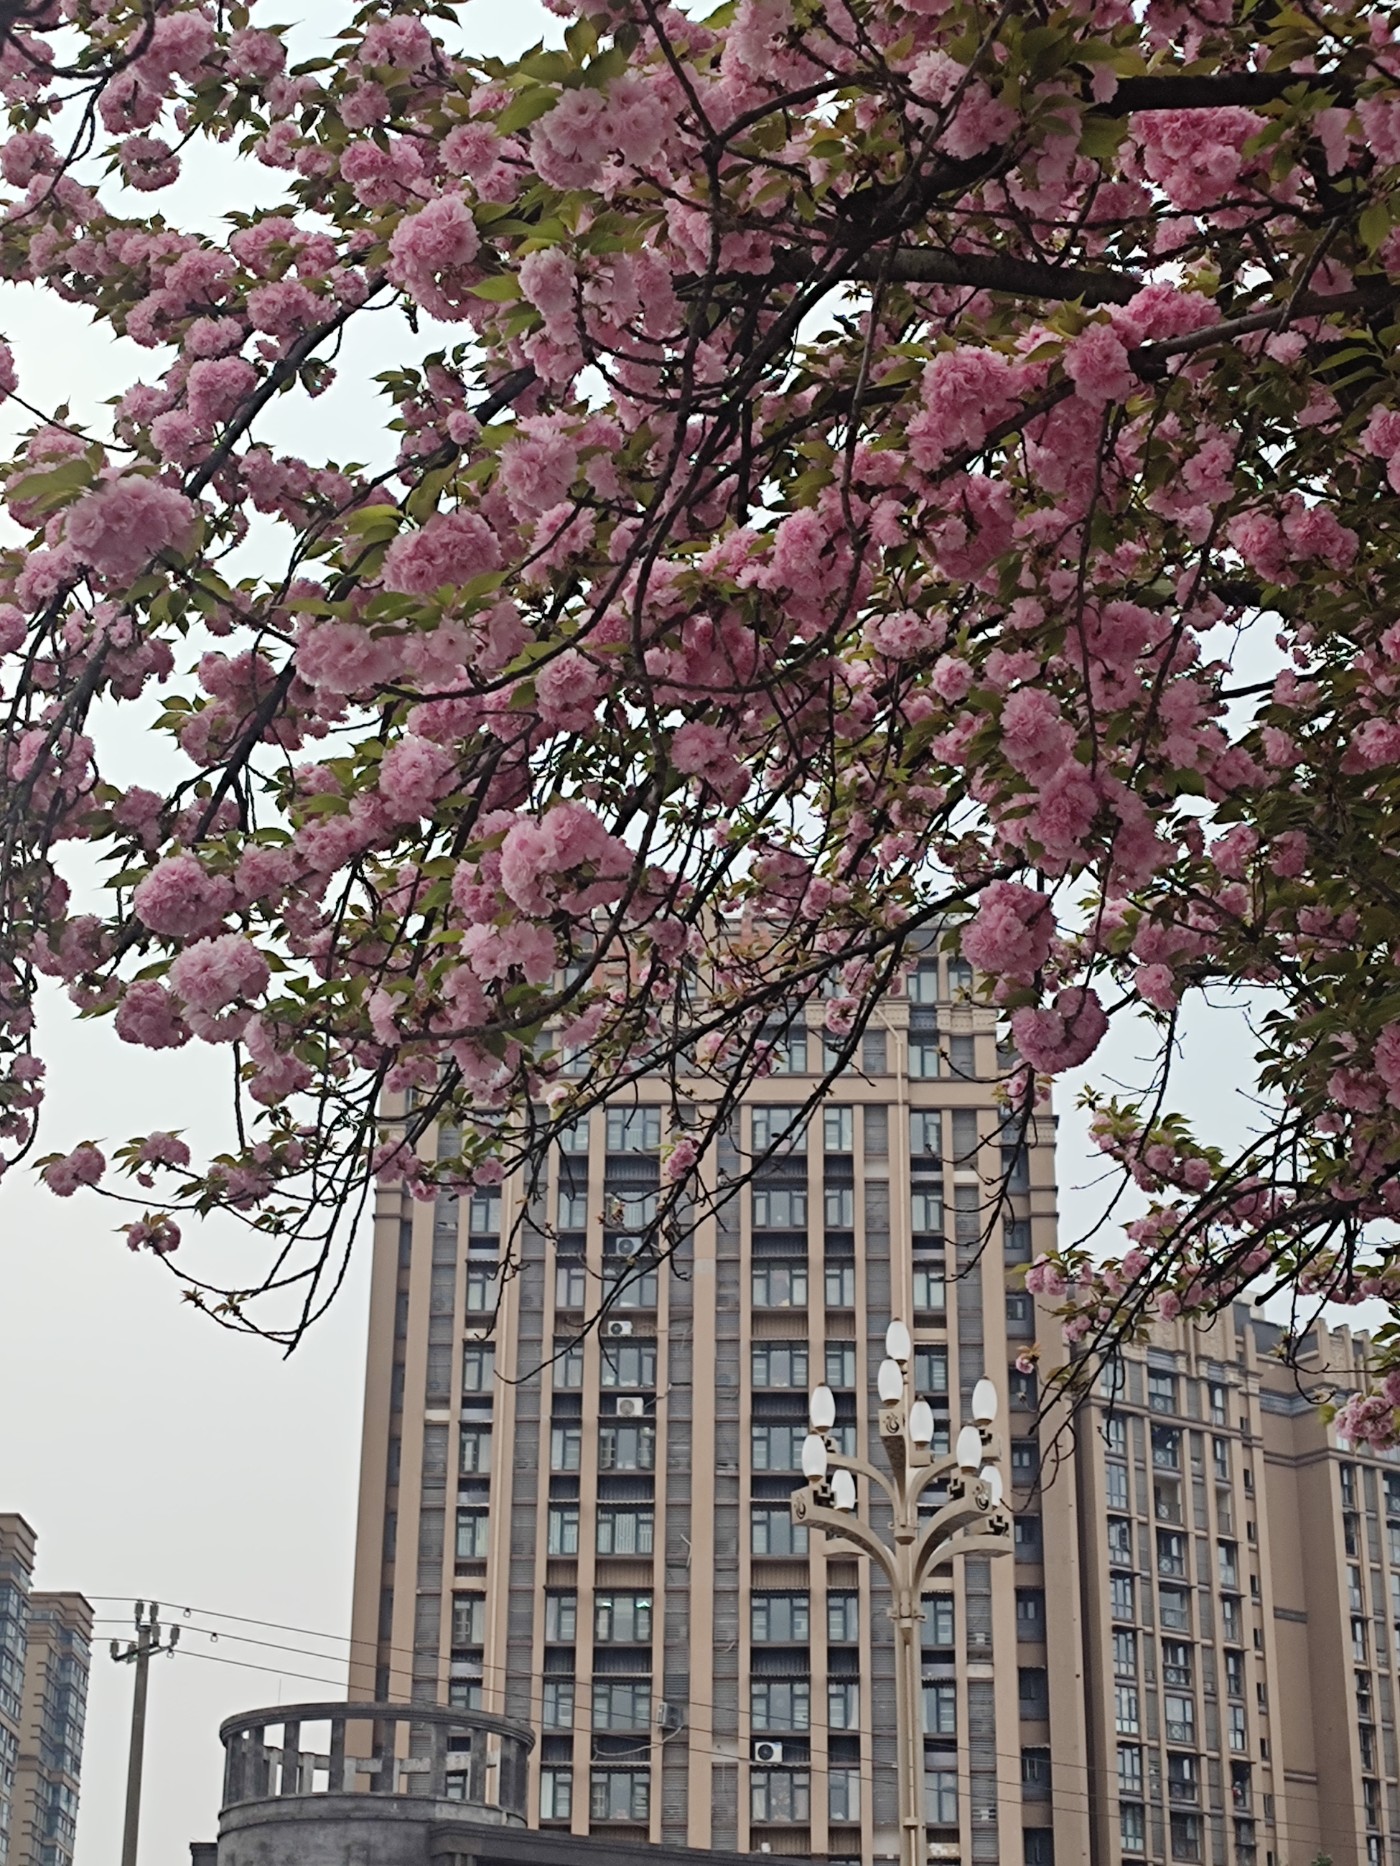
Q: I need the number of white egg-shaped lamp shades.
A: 9